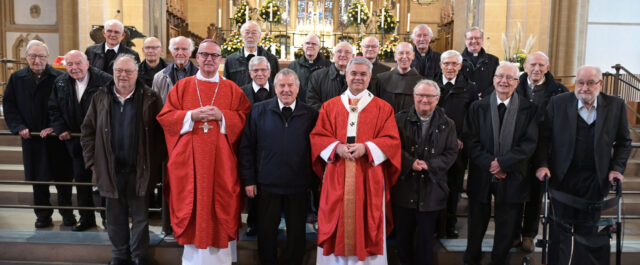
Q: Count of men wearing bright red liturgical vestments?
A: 2